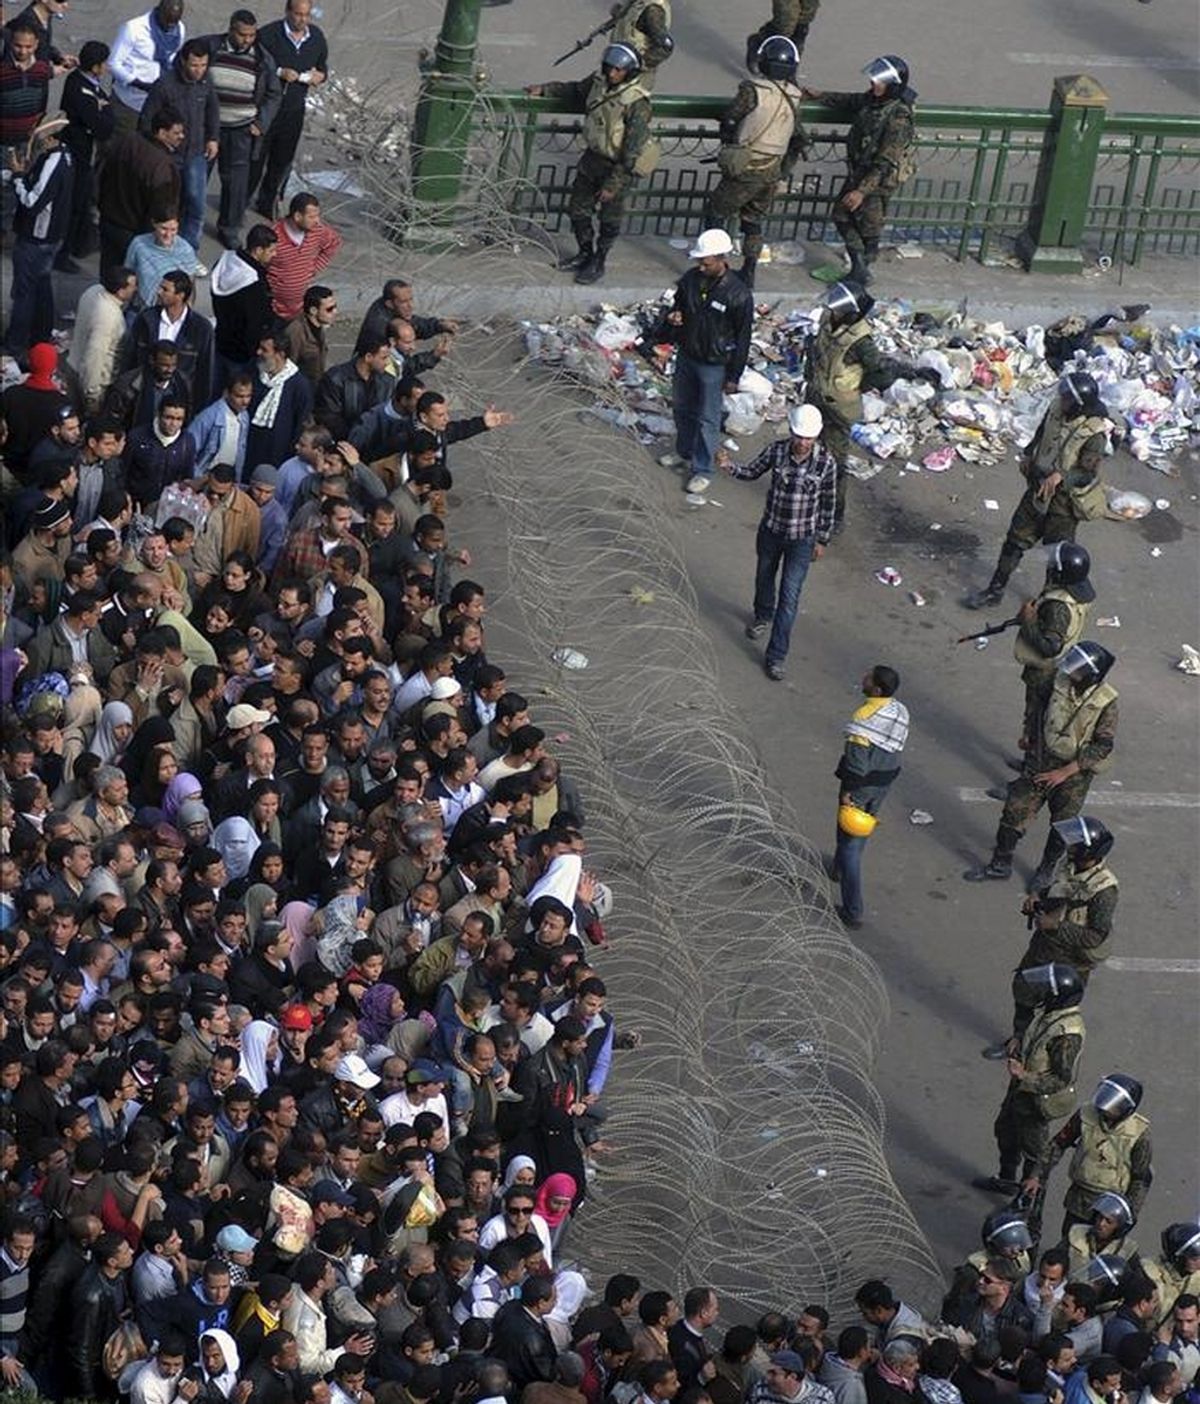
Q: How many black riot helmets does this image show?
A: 14